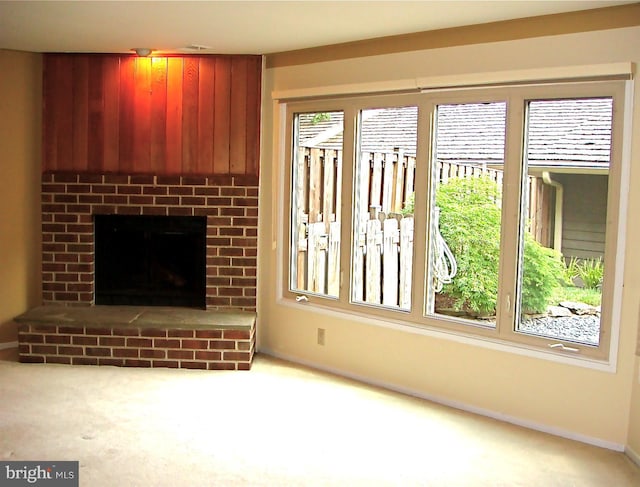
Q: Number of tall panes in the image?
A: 4